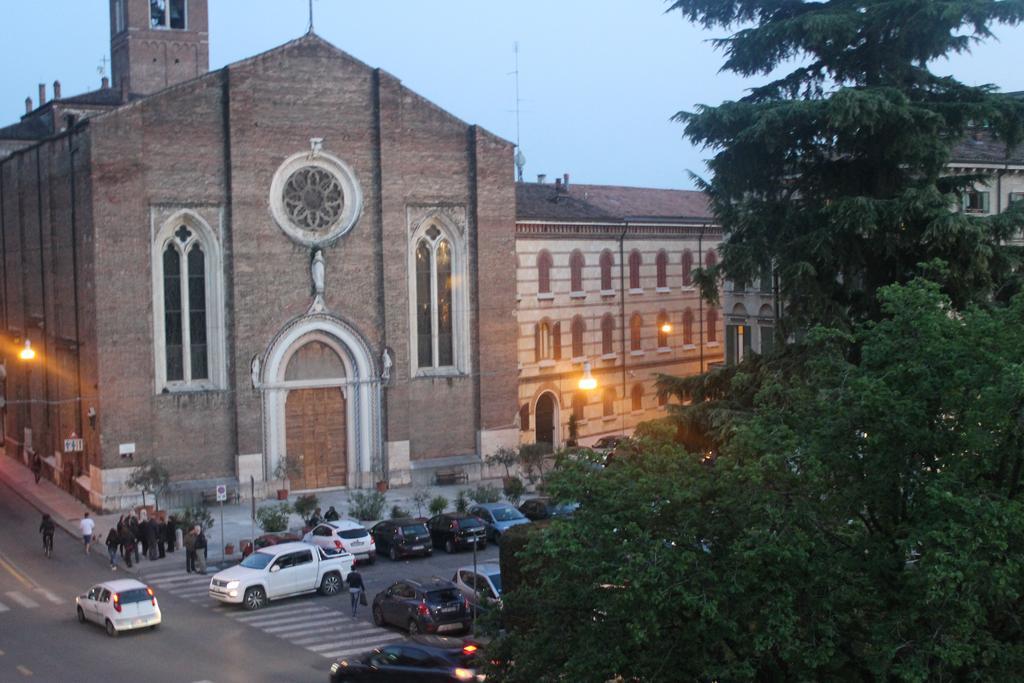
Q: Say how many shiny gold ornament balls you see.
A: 0